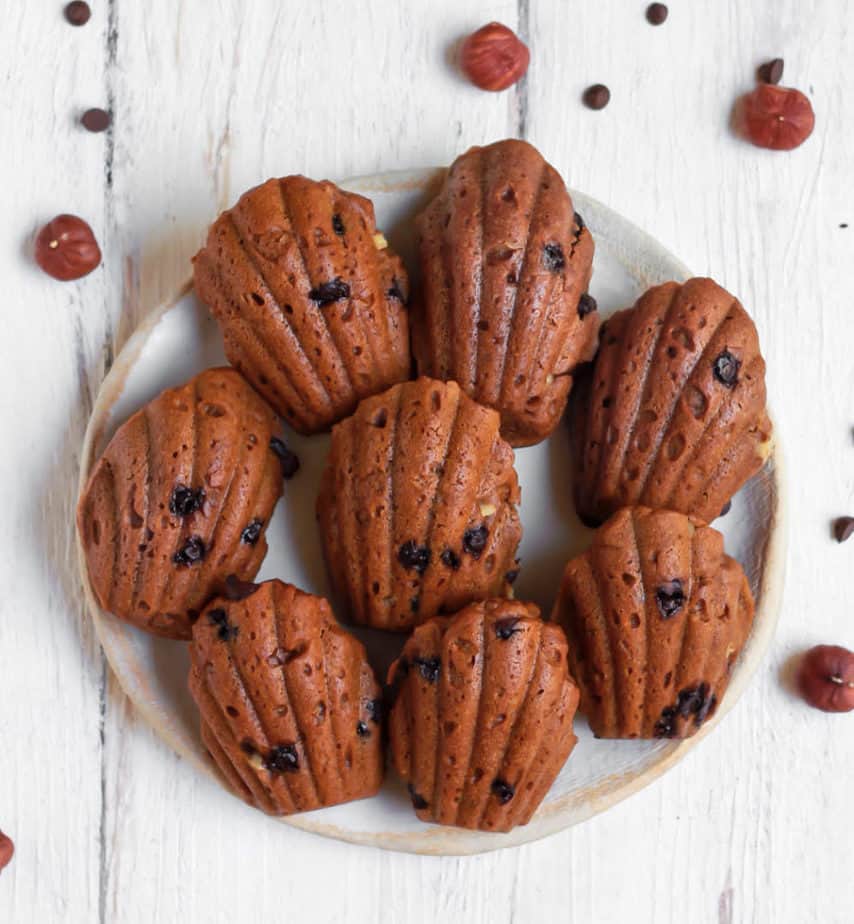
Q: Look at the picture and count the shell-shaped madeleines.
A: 8